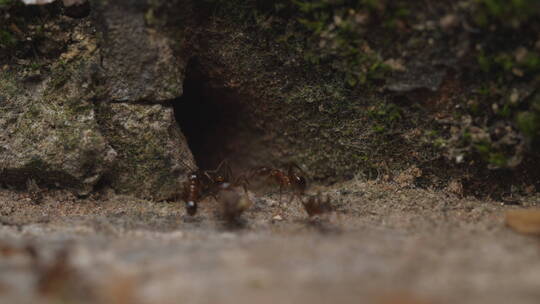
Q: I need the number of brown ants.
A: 3